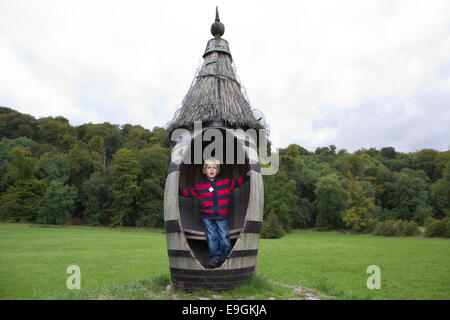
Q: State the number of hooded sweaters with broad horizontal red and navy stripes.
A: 1